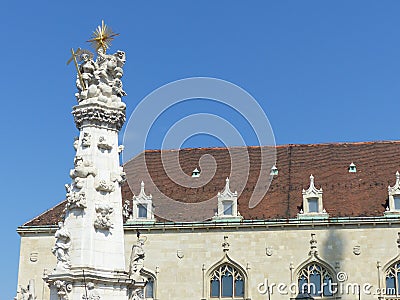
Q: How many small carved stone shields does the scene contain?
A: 4